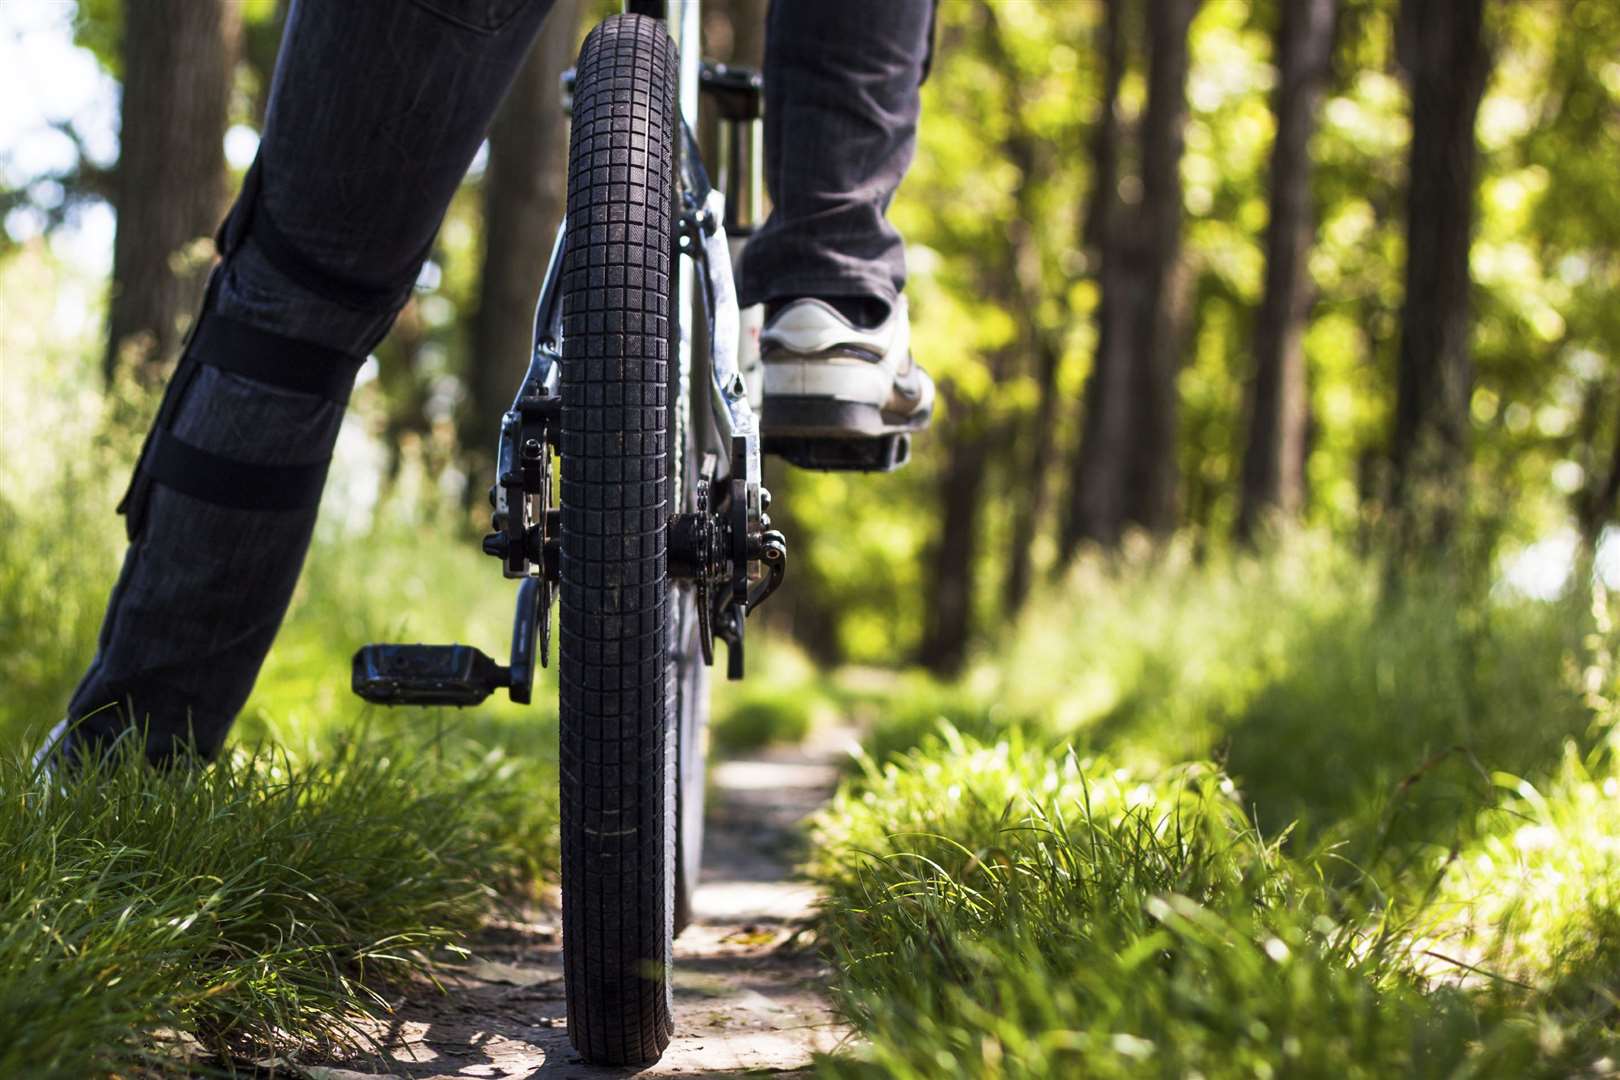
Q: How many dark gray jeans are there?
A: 1